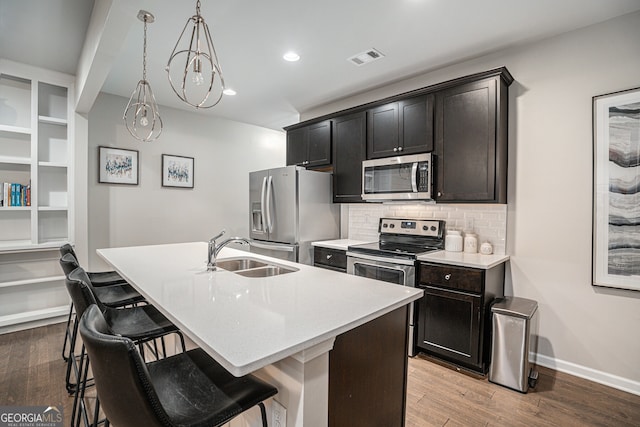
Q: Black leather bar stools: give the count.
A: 4